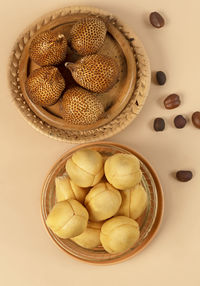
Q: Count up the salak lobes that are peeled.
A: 8